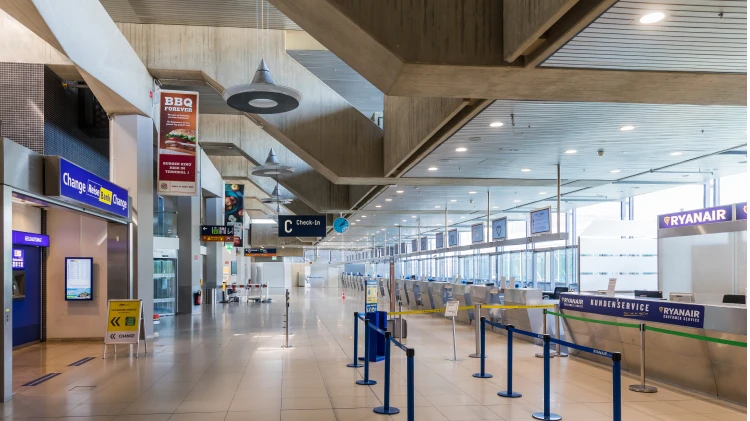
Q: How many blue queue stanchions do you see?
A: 8